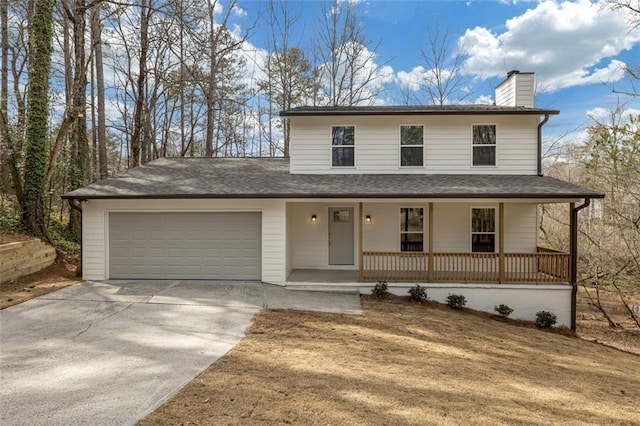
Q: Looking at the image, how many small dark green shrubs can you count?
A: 5